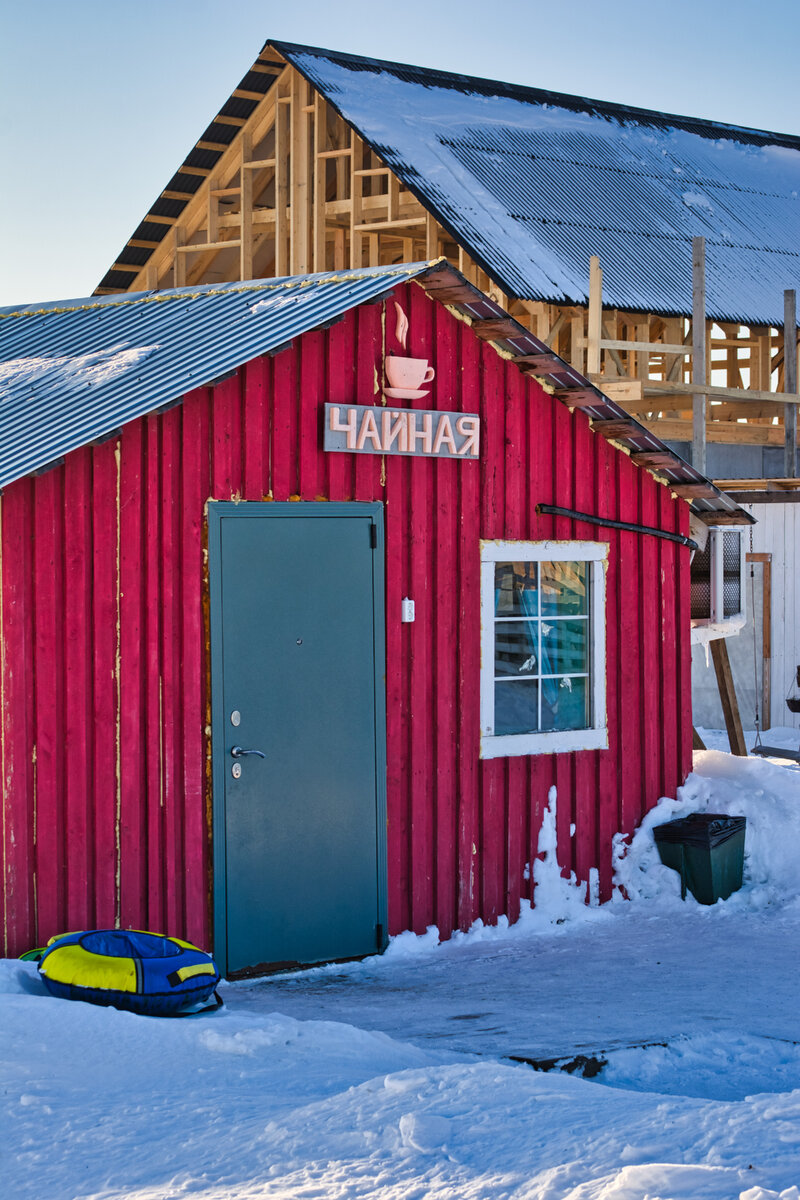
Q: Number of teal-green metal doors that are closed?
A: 1